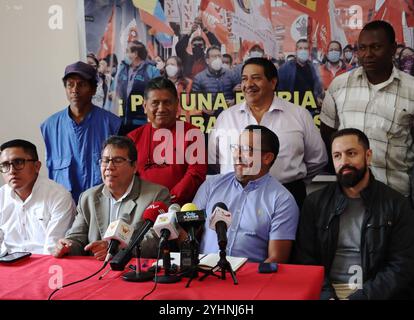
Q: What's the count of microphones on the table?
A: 5